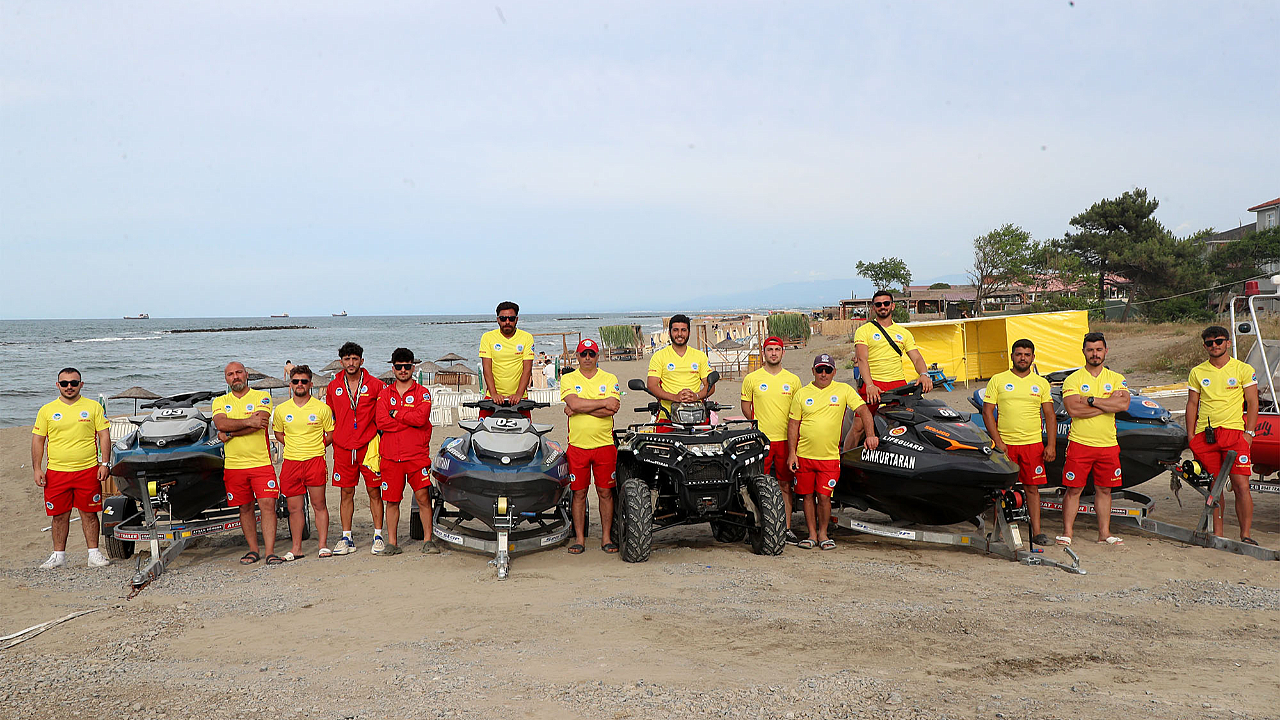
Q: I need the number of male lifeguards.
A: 14